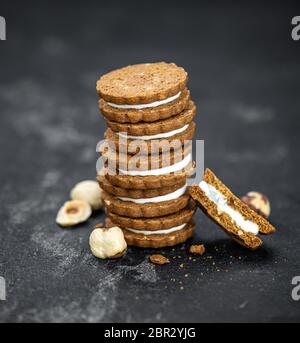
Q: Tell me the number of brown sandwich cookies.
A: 6